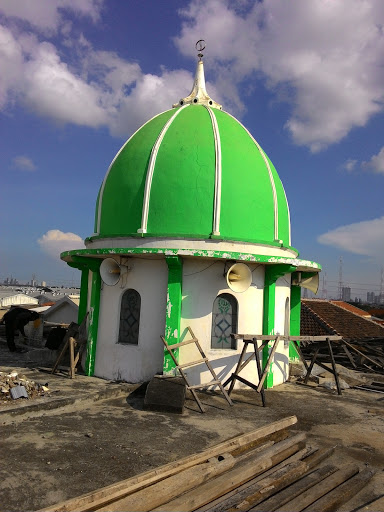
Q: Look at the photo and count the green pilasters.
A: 5